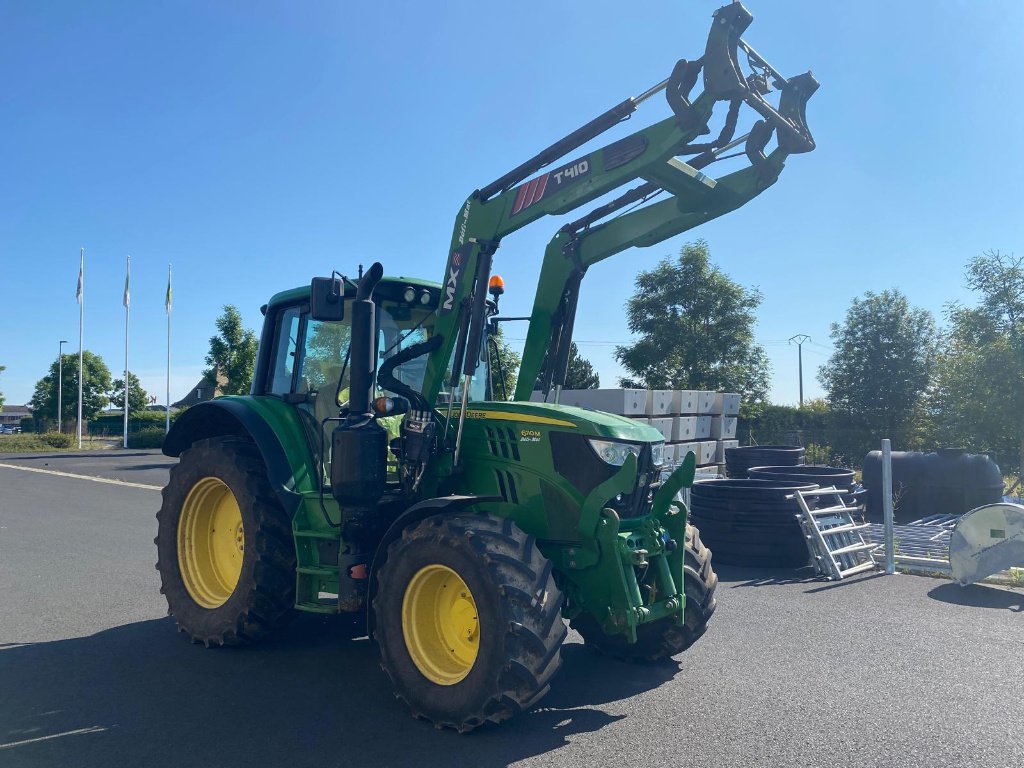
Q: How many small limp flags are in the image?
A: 3